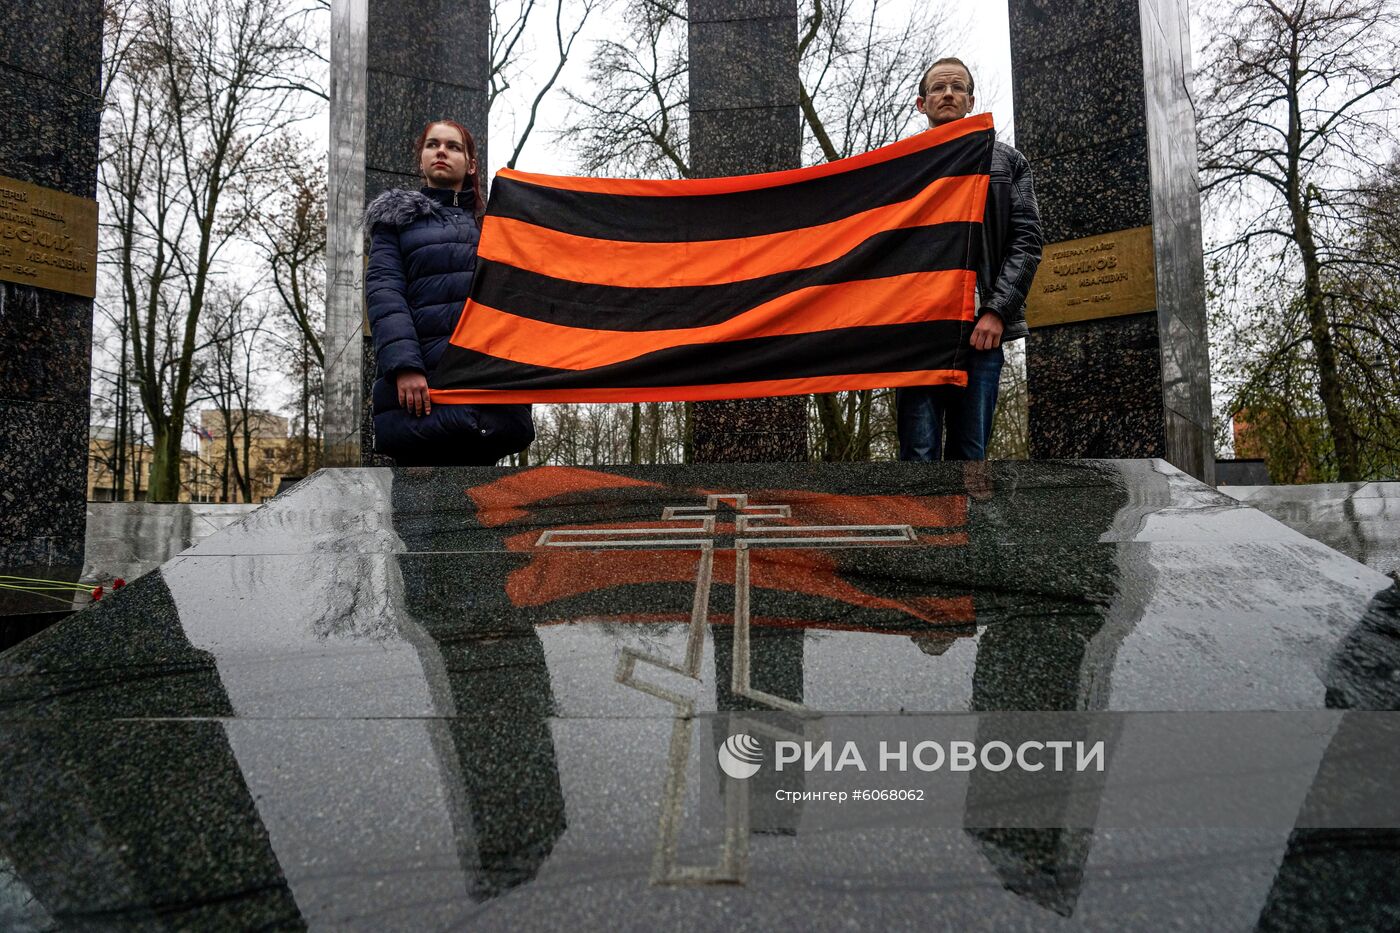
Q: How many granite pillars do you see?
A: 4